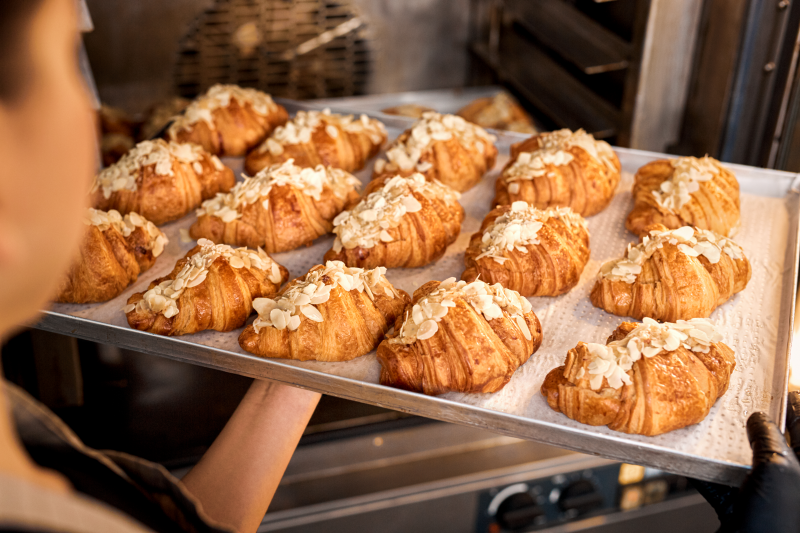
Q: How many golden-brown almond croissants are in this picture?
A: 15